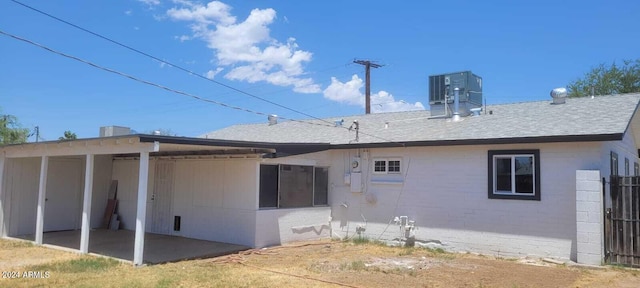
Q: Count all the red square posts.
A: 0